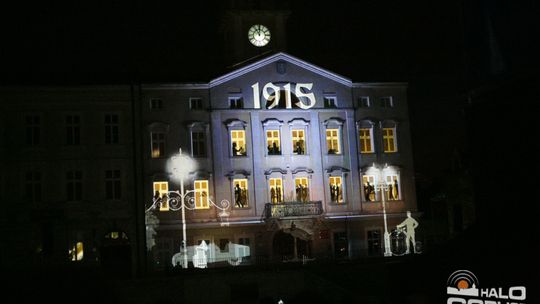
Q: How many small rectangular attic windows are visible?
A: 6